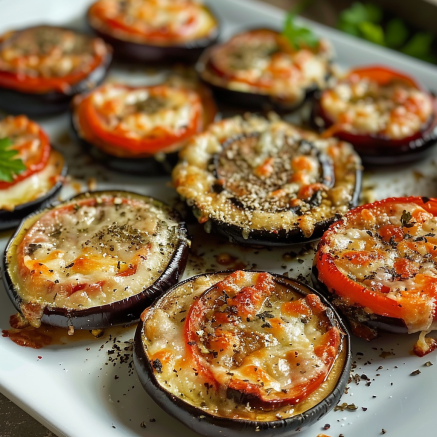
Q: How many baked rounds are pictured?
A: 10